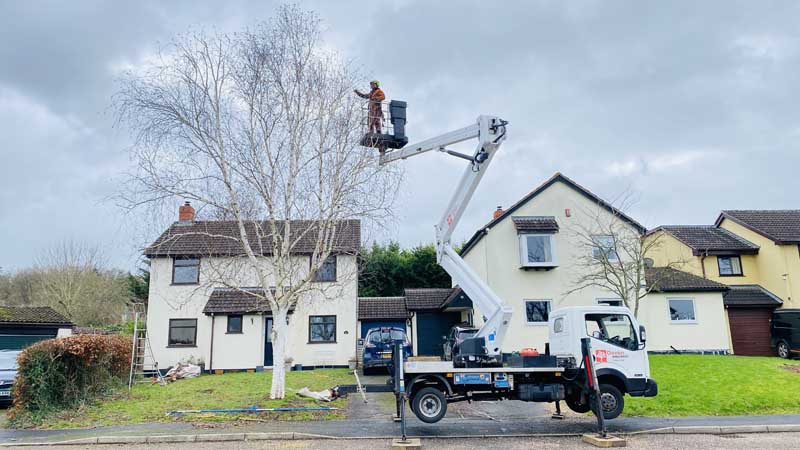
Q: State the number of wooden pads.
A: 2